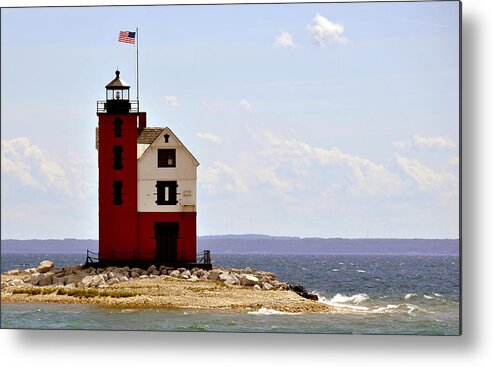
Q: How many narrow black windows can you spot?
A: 3